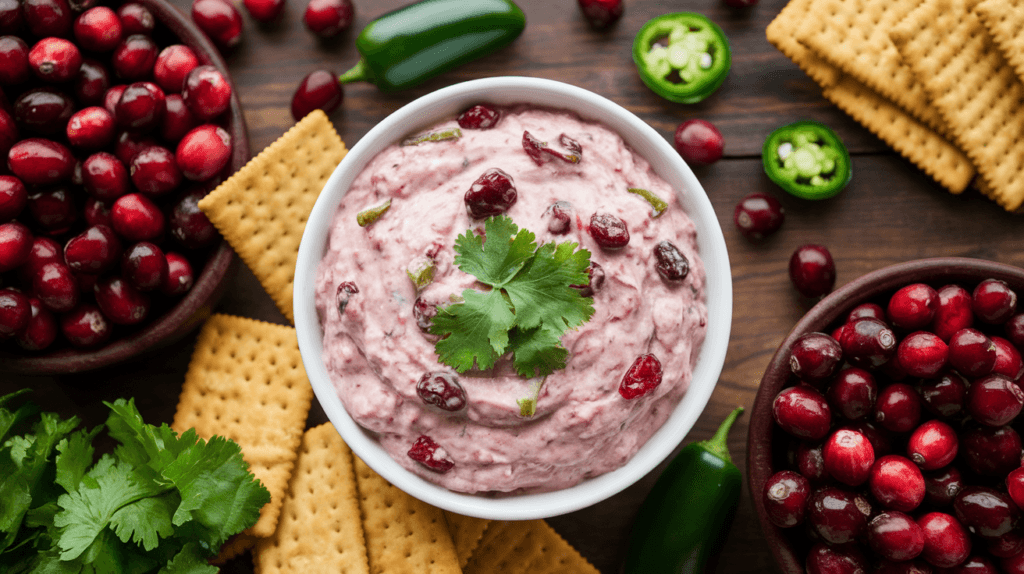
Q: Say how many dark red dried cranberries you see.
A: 12